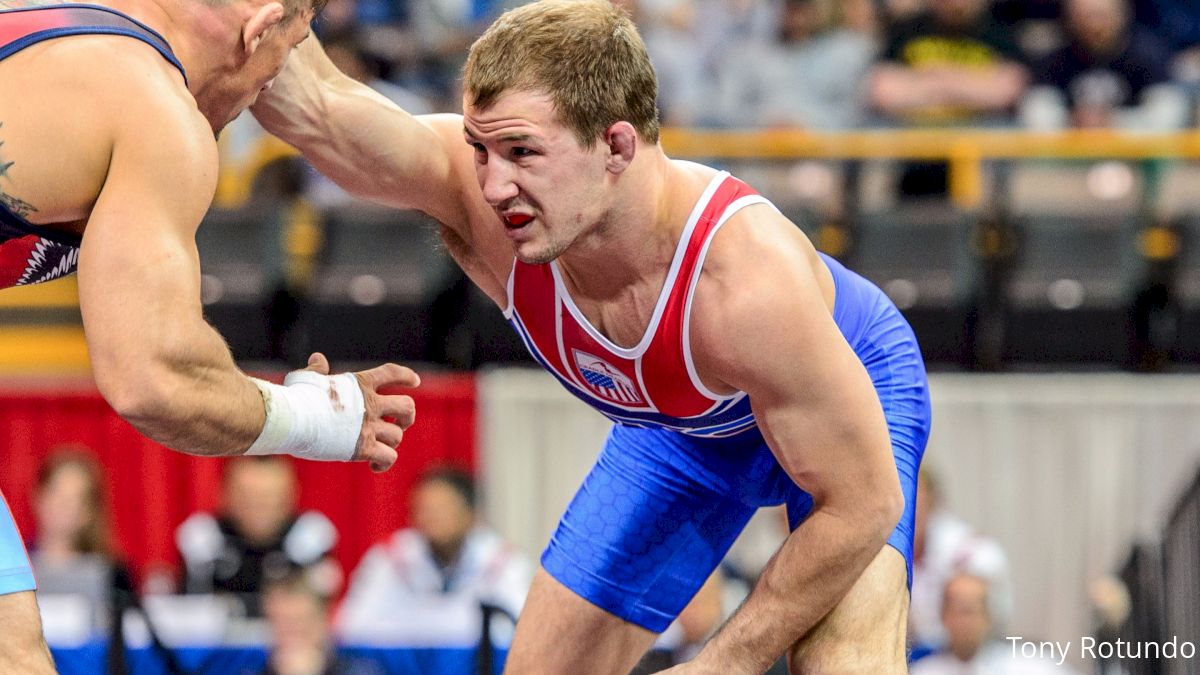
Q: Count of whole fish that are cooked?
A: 0